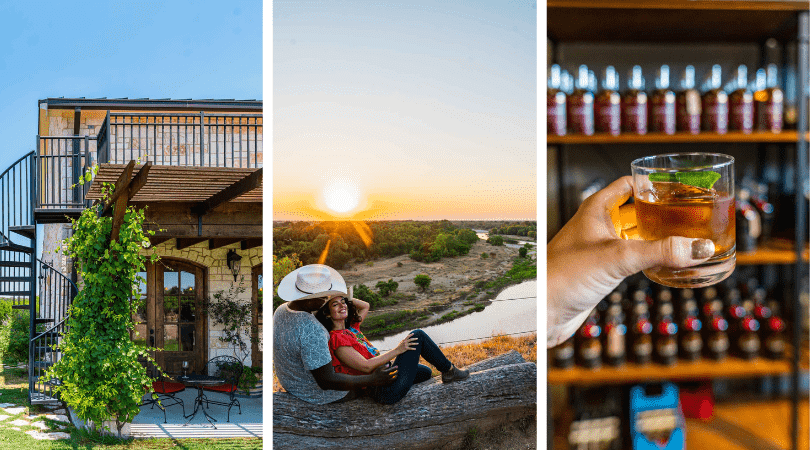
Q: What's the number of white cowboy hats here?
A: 1